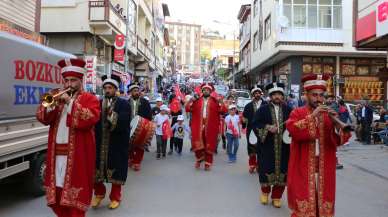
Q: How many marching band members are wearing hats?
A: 7